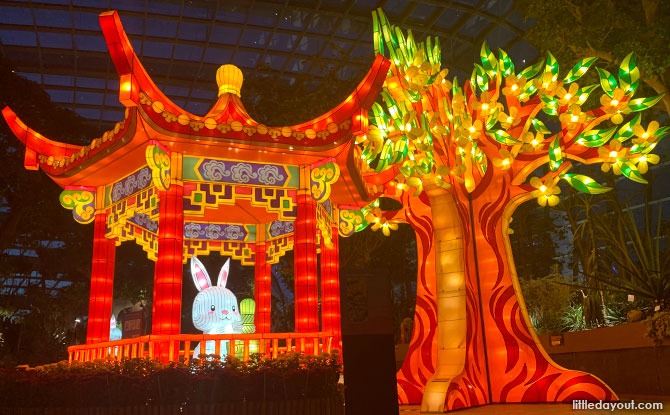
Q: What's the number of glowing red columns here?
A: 5